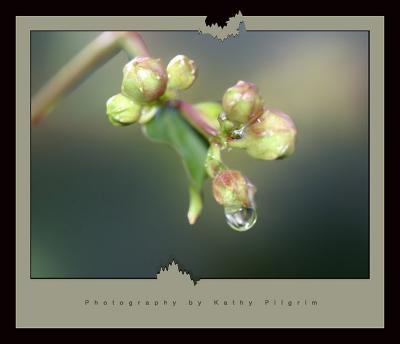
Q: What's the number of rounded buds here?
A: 6